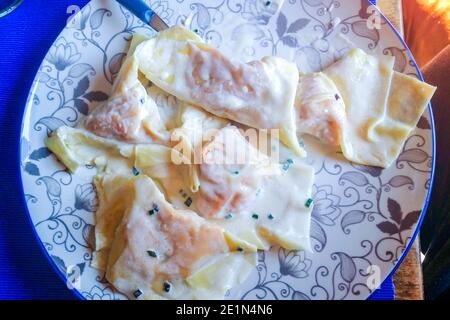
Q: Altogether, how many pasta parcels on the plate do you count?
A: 5